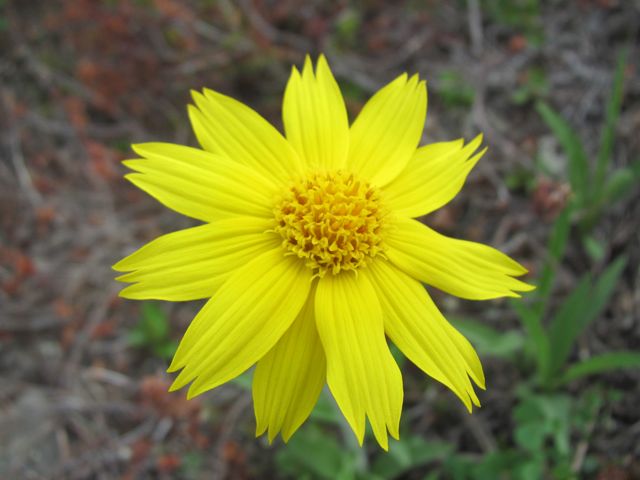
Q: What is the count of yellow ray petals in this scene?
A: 11